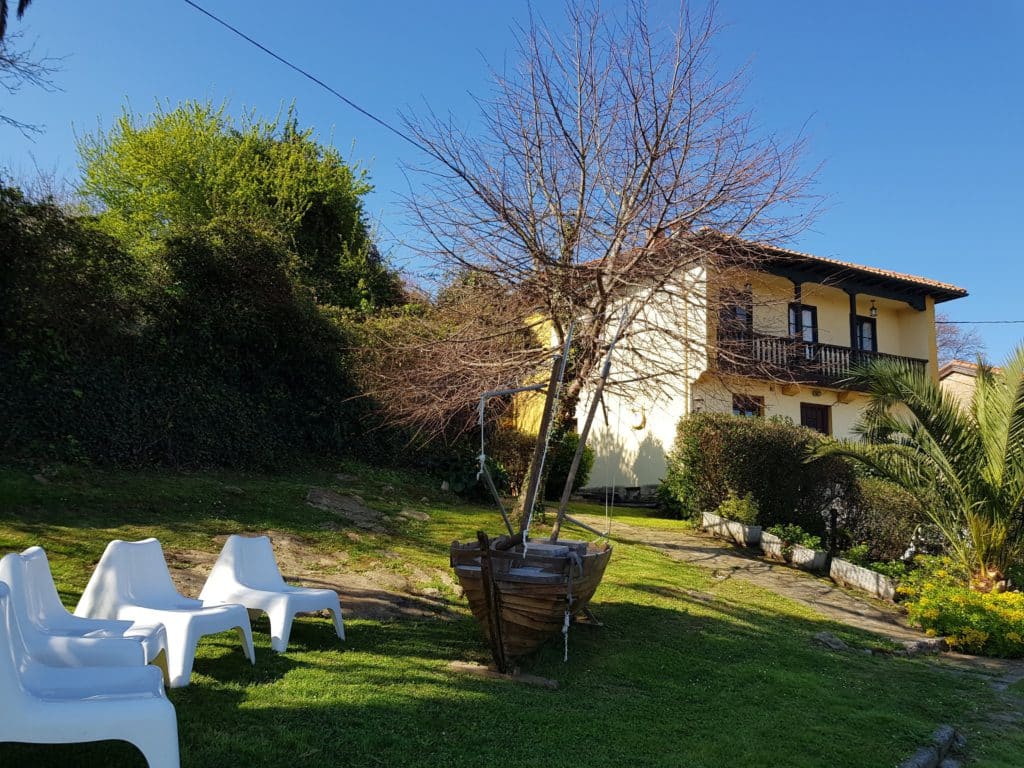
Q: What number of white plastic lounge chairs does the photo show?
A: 4